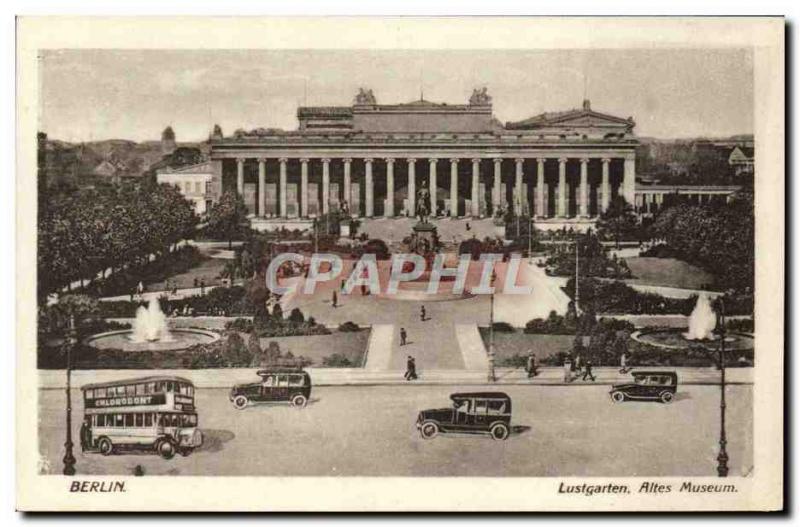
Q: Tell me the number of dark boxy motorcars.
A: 3